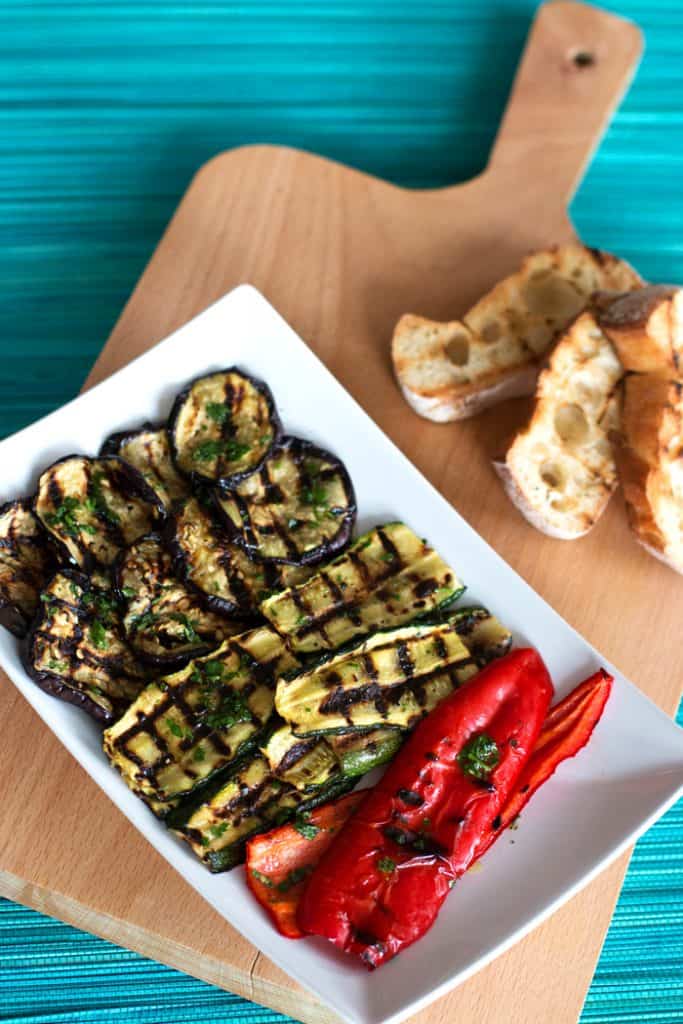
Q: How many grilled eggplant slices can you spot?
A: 8